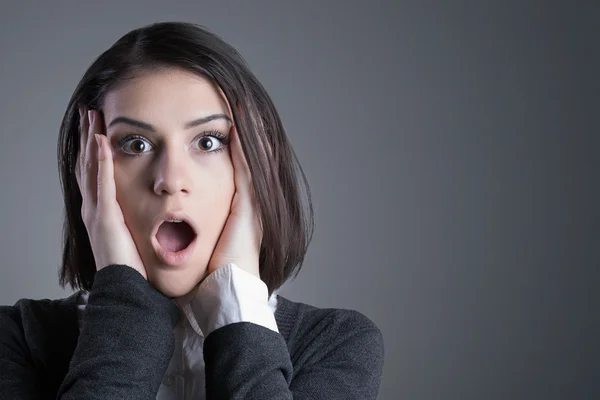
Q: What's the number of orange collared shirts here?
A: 0